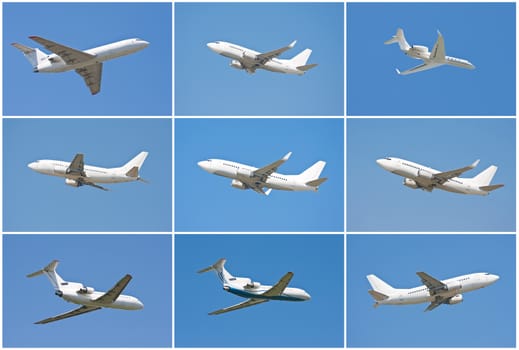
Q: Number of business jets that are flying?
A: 1